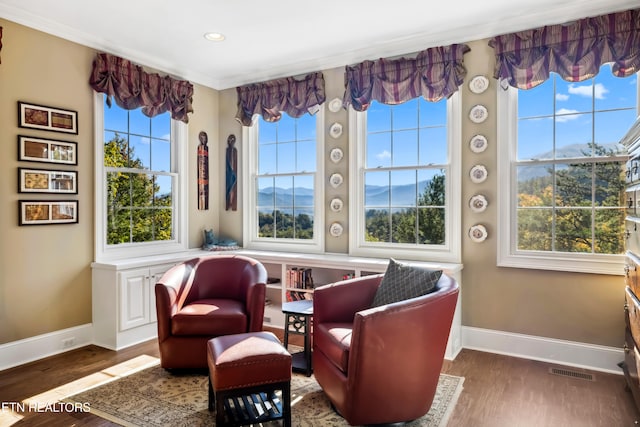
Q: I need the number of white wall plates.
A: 12